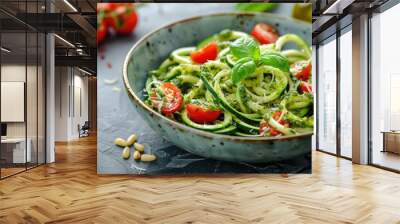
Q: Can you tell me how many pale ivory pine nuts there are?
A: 6